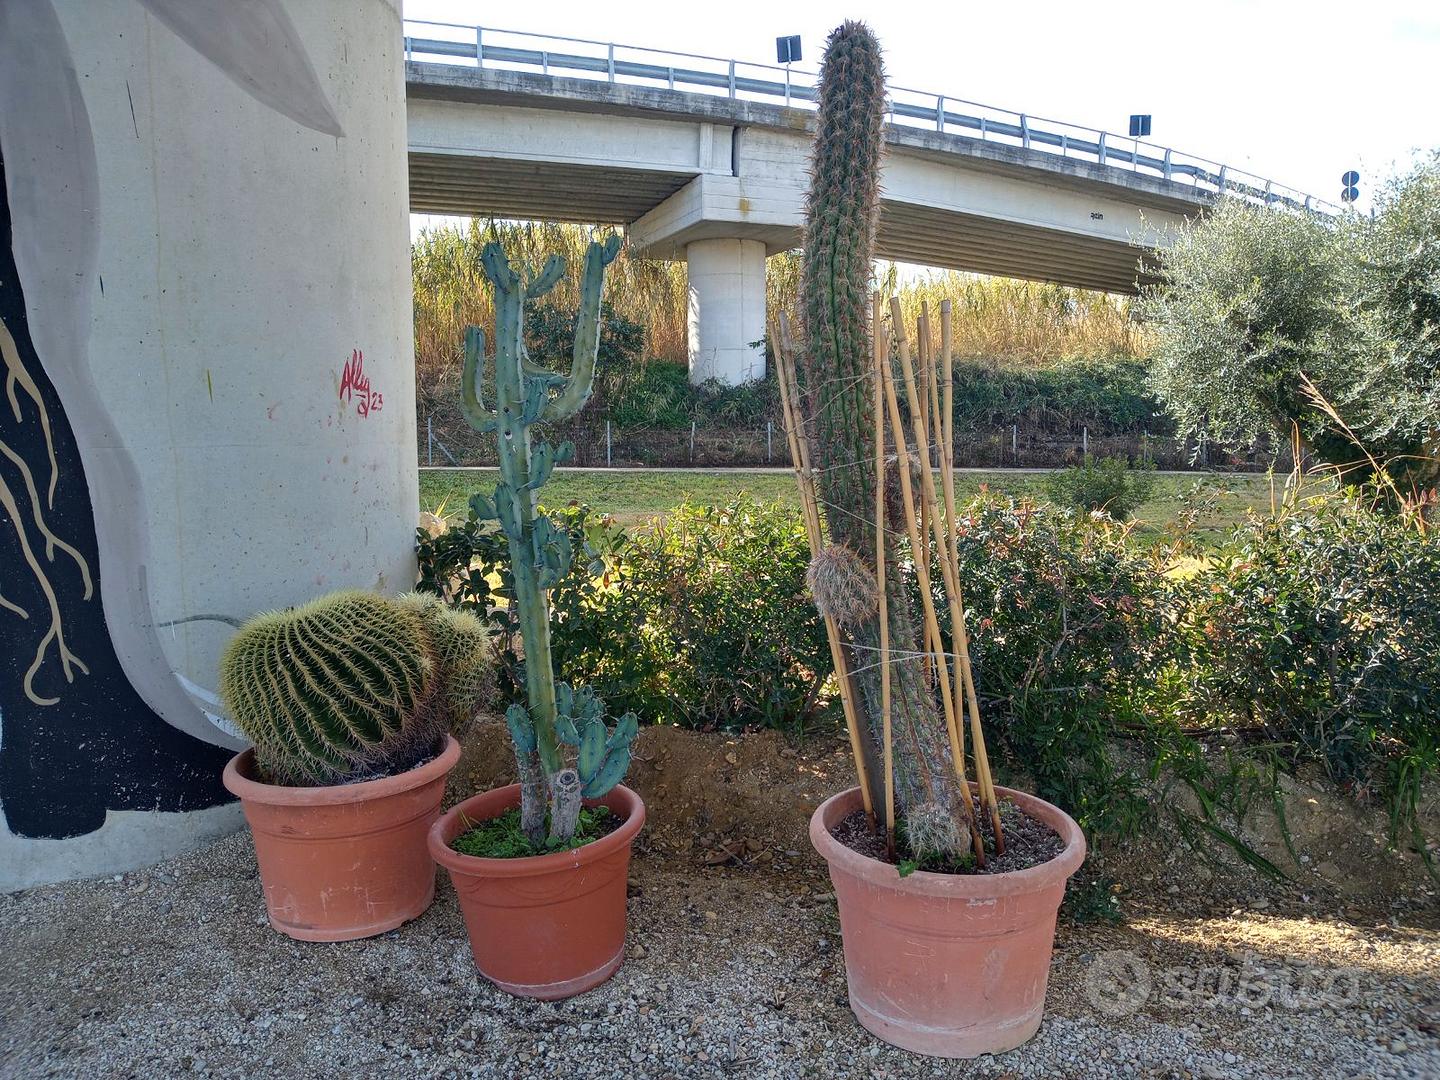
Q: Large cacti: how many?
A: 3